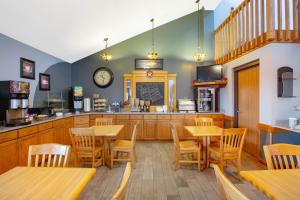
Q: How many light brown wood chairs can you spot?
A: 10